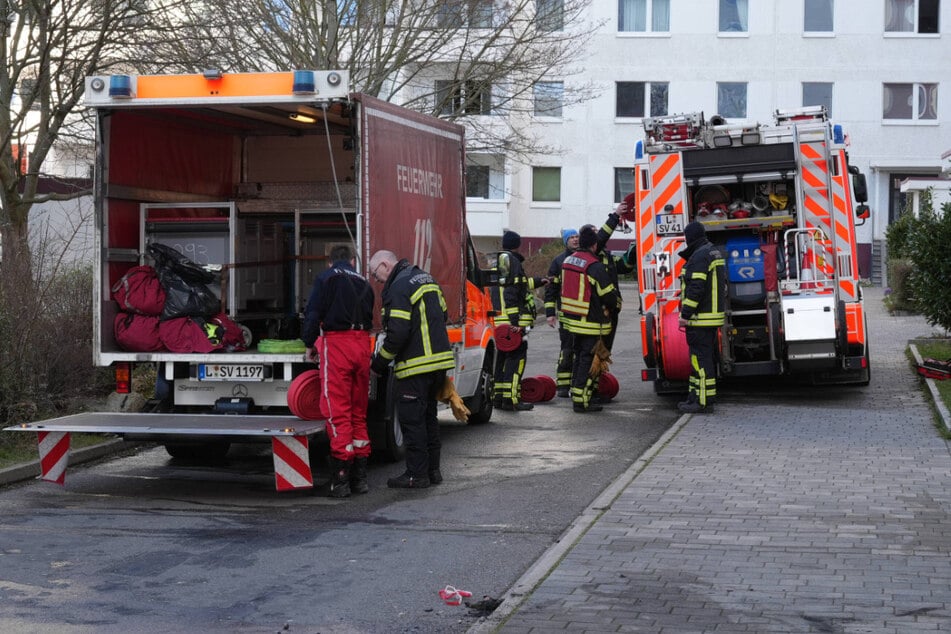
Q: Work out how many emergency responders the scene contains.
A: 7